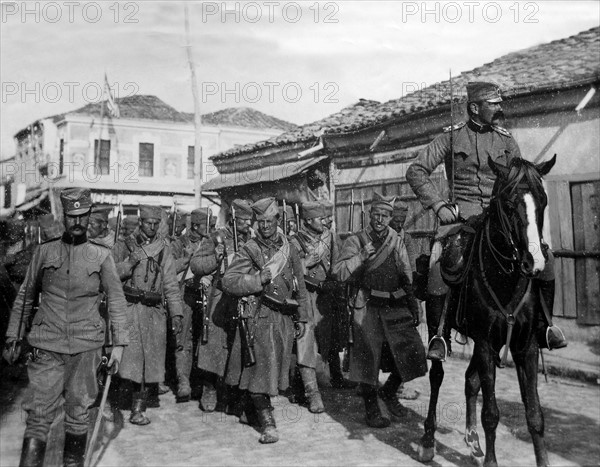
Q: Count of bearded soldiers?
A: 2